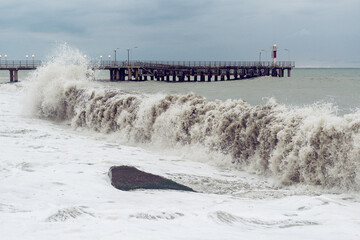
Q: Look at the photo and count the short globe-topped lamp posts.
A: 7